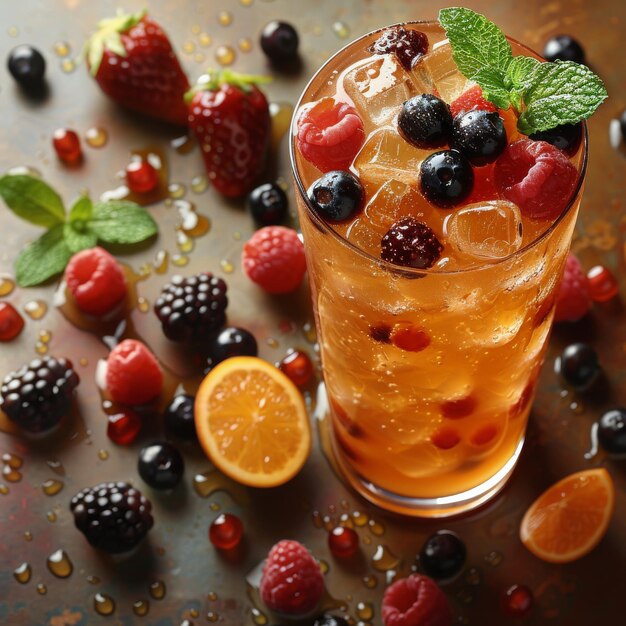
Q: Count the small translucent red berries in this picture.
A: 9